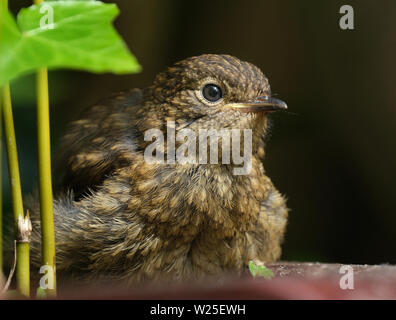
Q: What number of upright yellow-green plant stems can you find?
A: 2